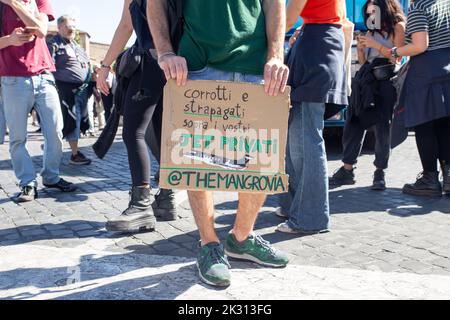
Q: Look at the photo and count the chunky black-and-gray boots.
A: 2